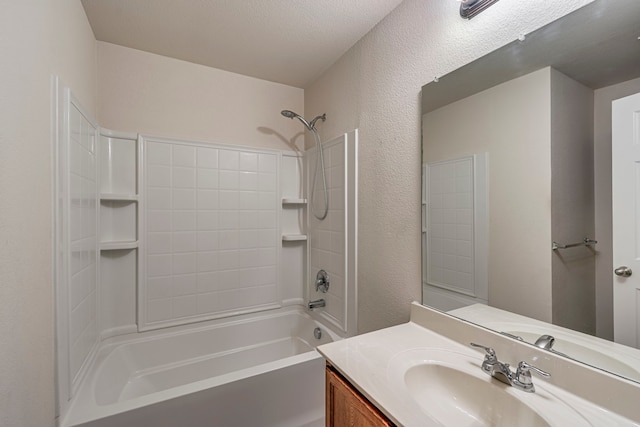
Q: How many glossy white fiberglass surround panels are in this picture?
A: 3